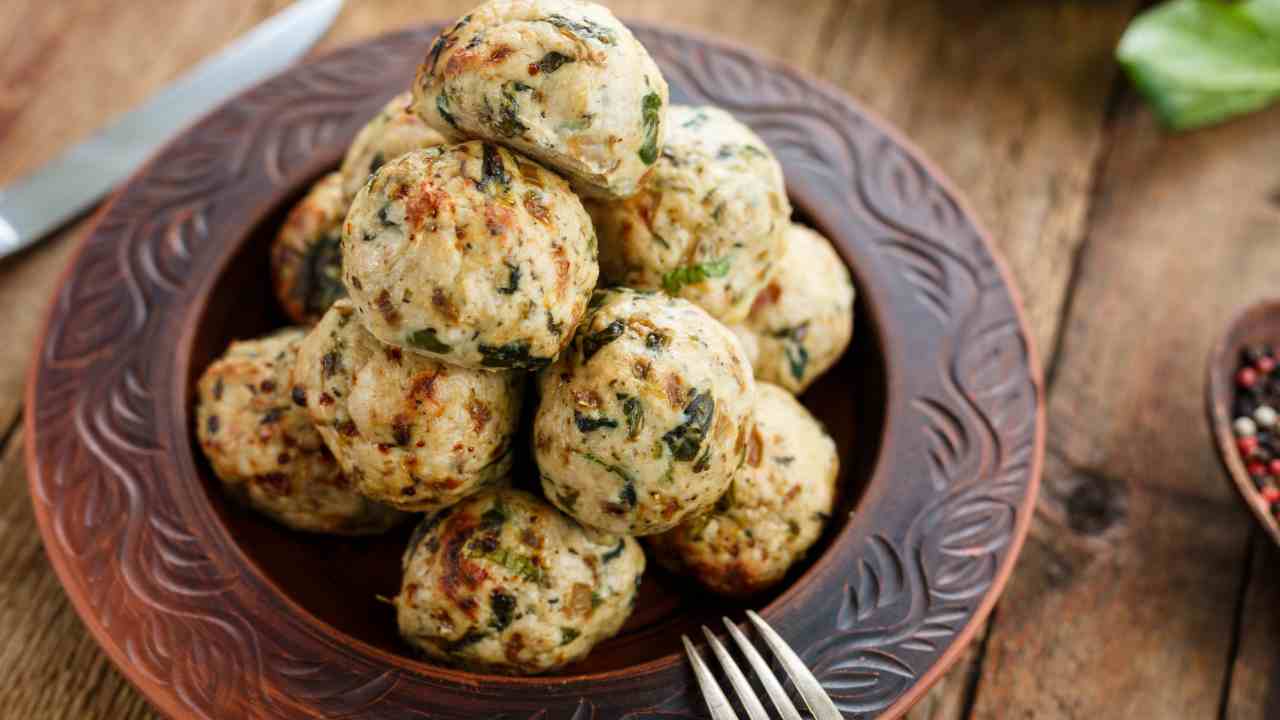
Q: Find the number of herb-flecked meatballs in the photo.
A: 11